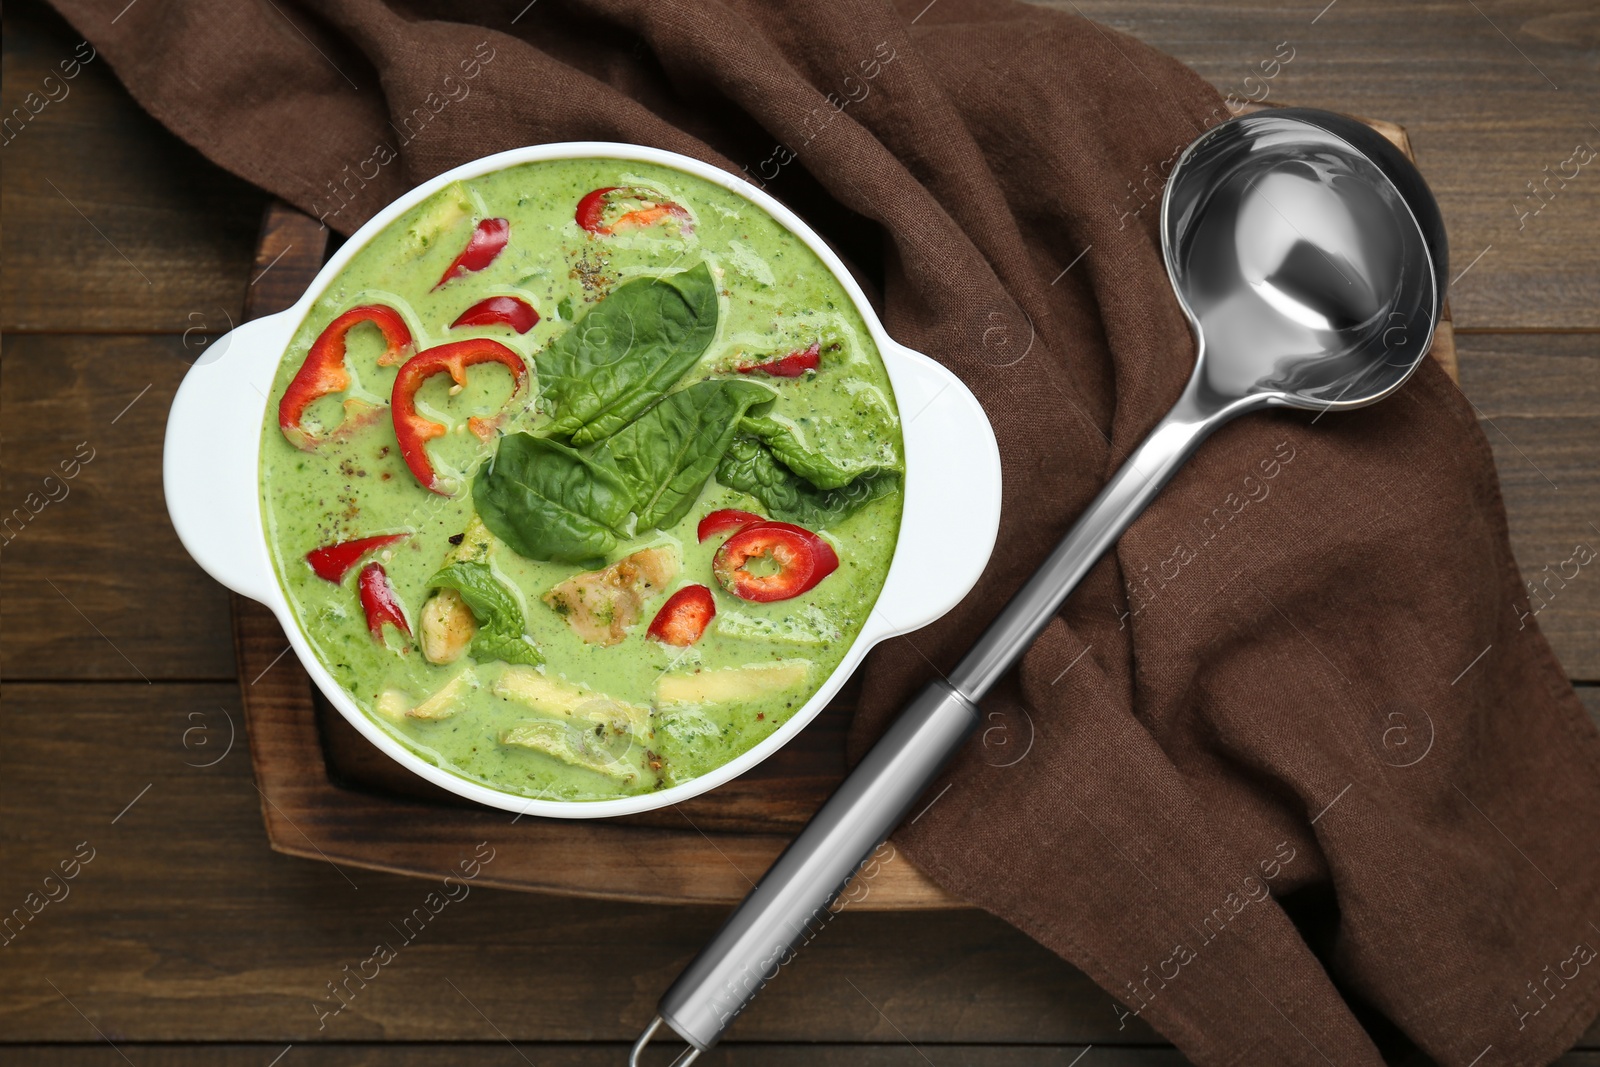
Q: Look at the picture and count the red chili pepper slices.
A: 11